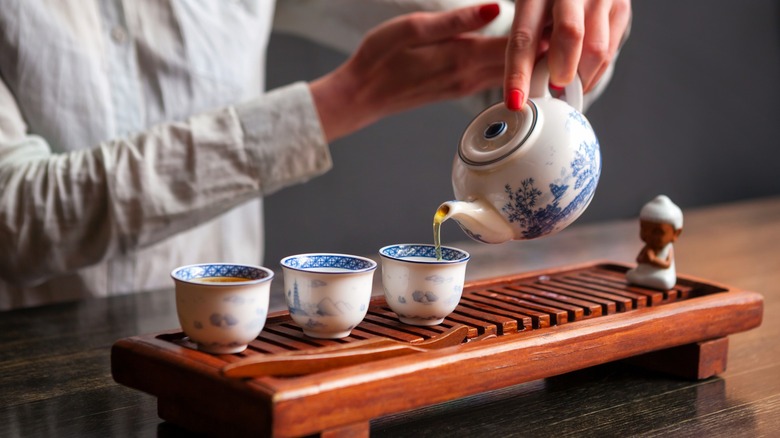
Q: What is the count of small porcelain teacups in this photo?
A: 3